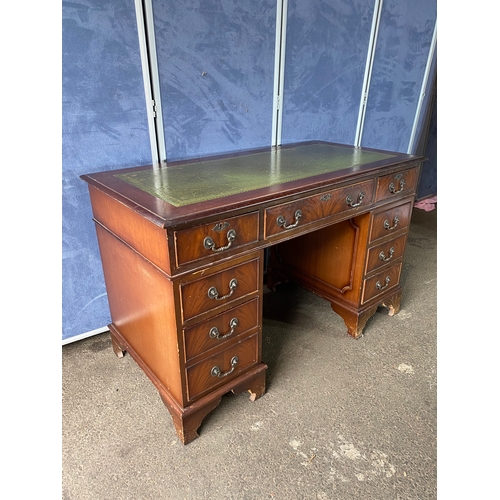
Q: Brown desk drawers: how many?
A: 9